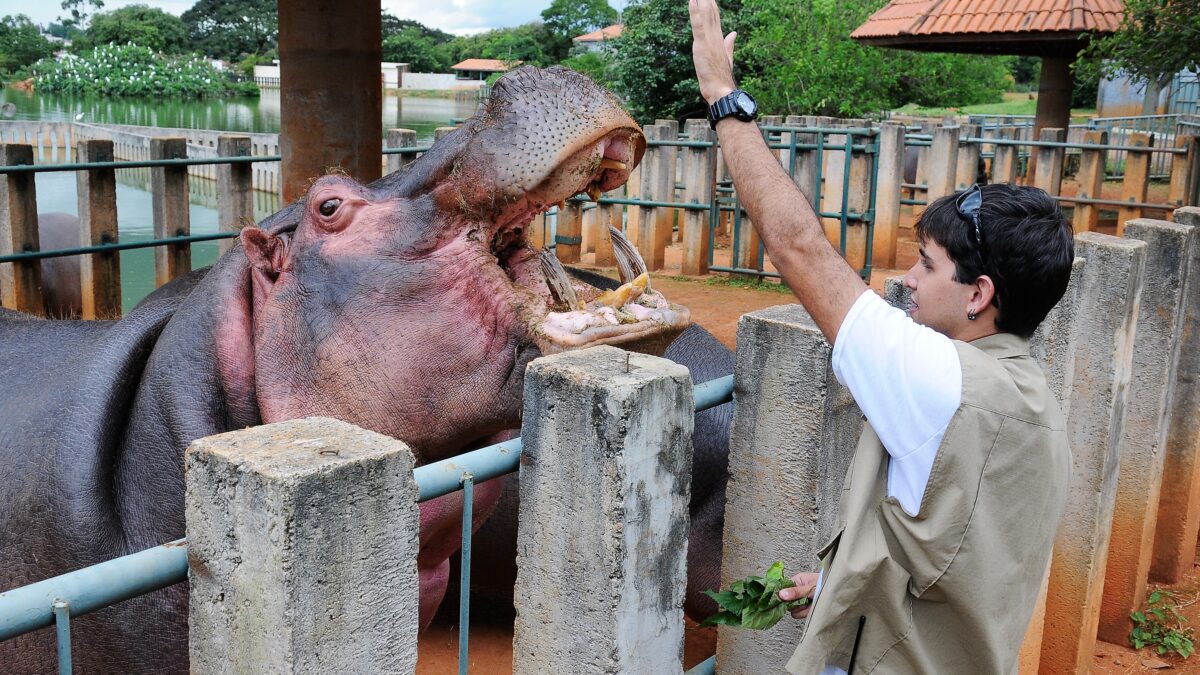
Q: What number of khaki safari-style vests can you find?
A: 1